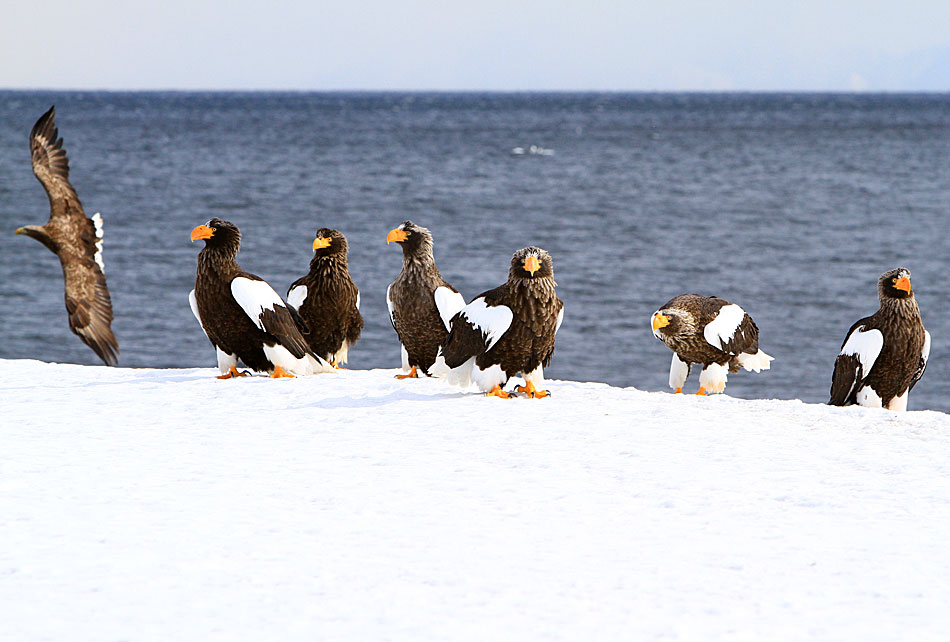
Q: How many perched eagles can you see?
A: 6